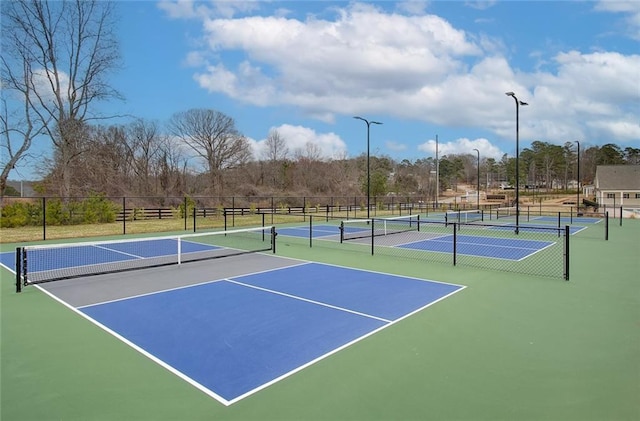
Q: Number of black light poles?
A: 4